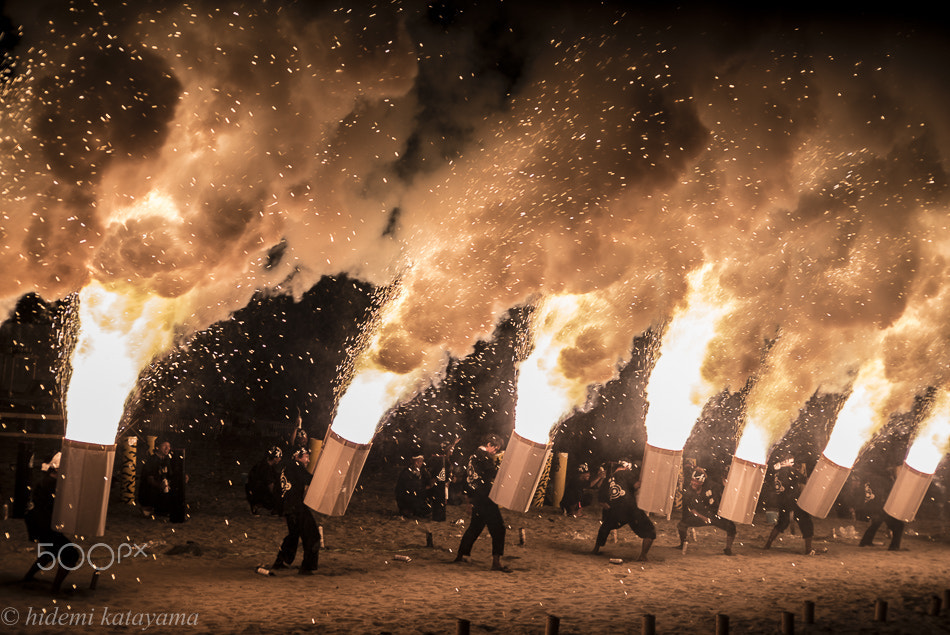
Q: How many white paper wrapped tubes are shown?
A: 7